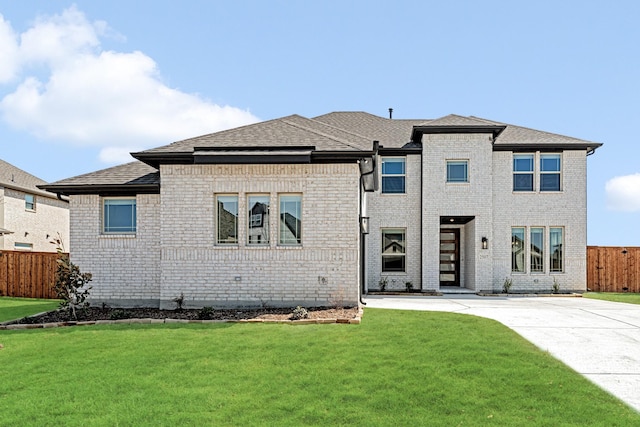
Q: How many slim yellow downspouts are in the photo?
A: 0